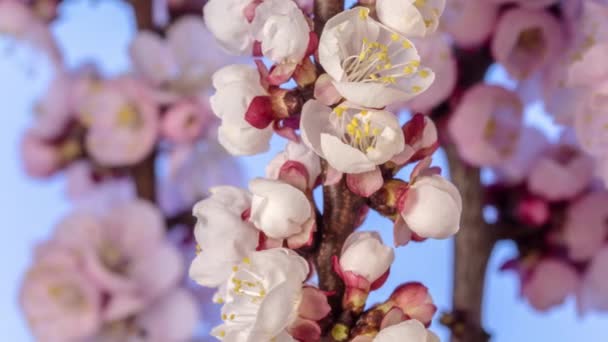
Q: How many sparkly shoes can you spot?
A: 0